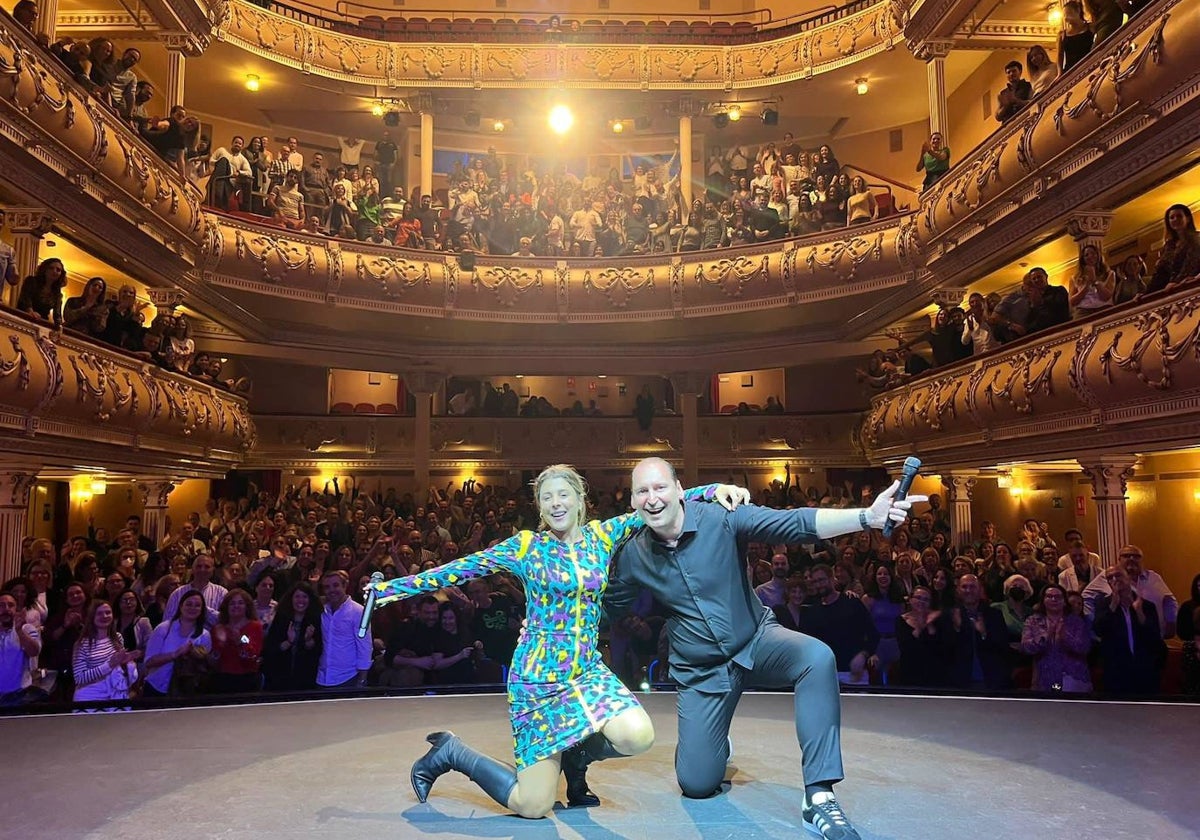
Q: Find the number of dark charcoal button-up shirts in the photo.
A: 1